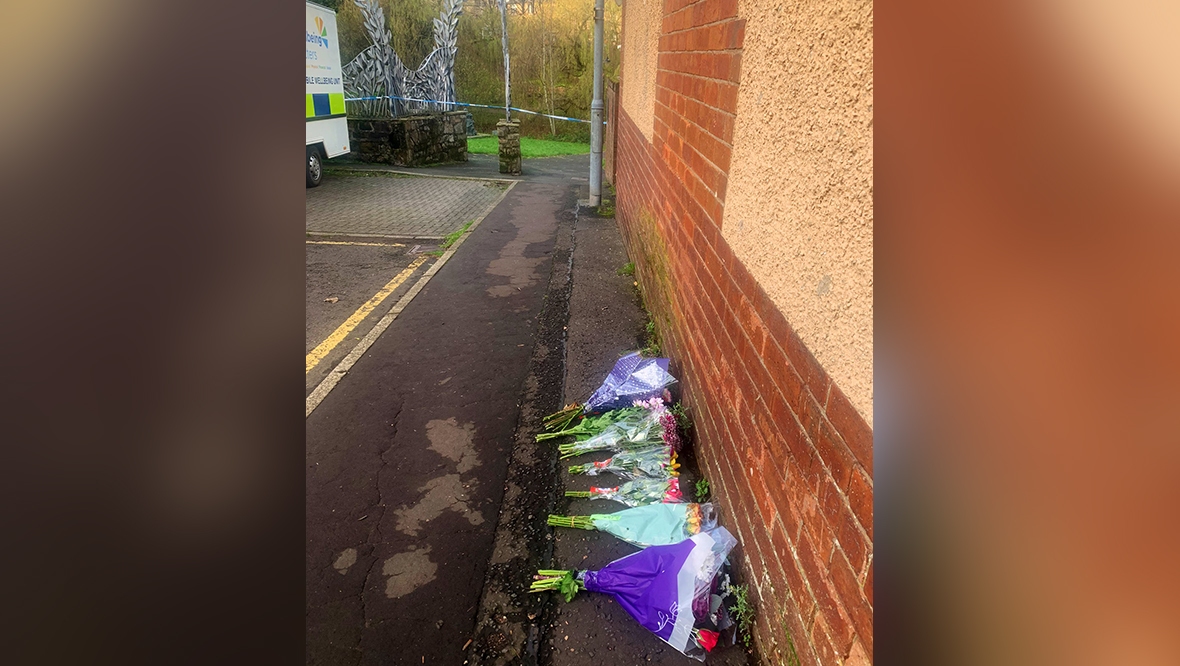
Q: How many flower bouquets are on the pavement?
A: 7